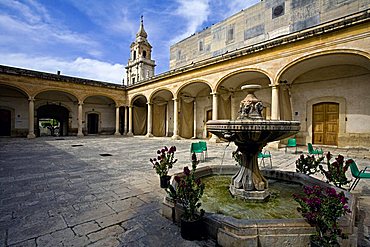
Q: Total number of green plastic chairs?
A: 6